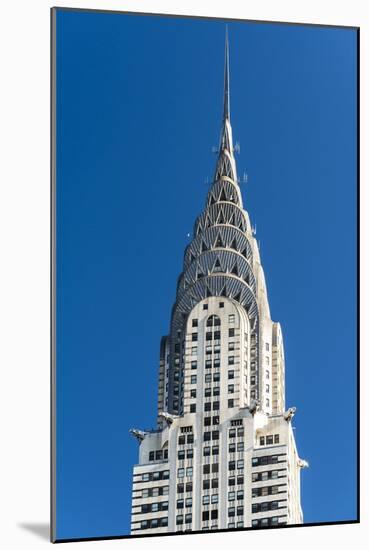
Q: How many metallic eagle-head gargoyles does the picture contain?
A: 5